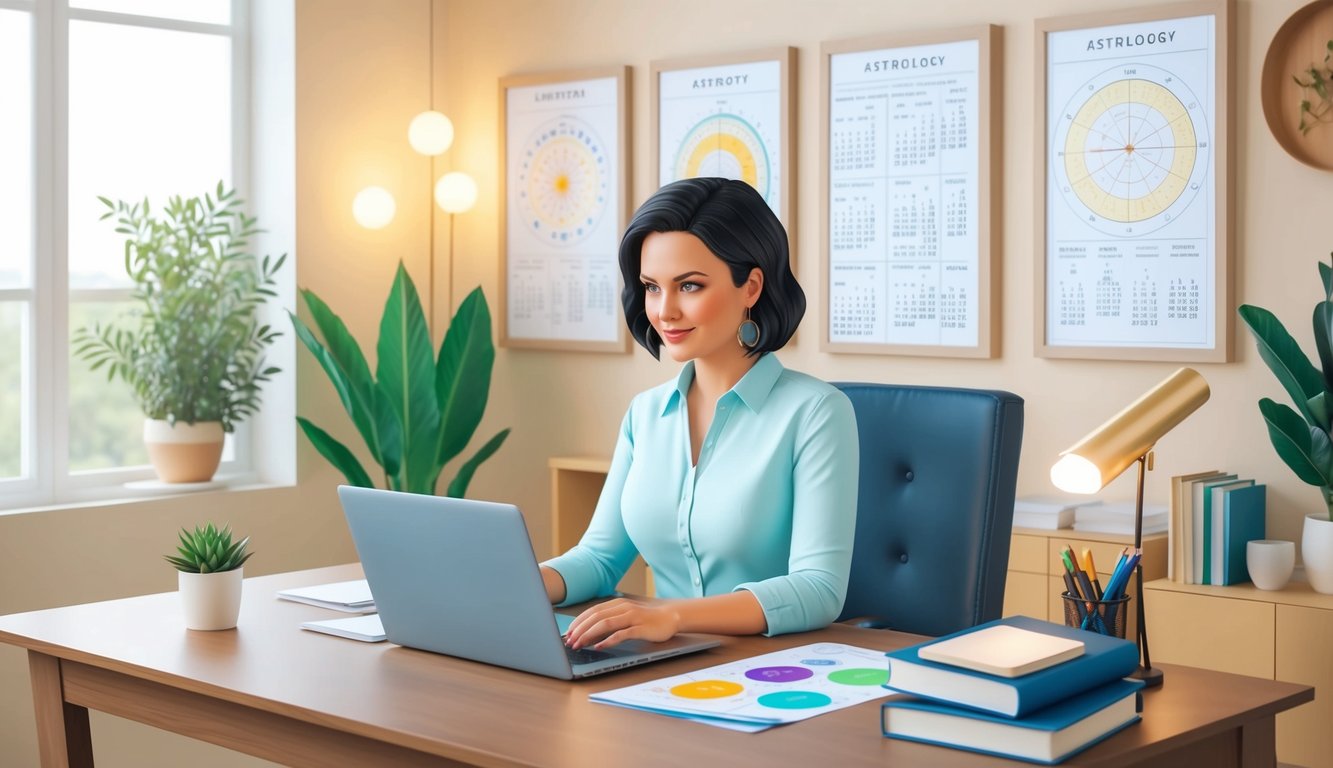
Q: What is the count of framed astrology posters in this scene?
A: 4